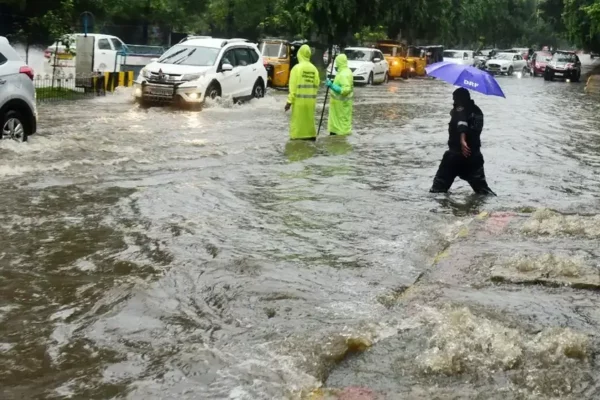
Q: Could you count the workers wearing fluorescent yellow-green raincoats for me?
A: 2